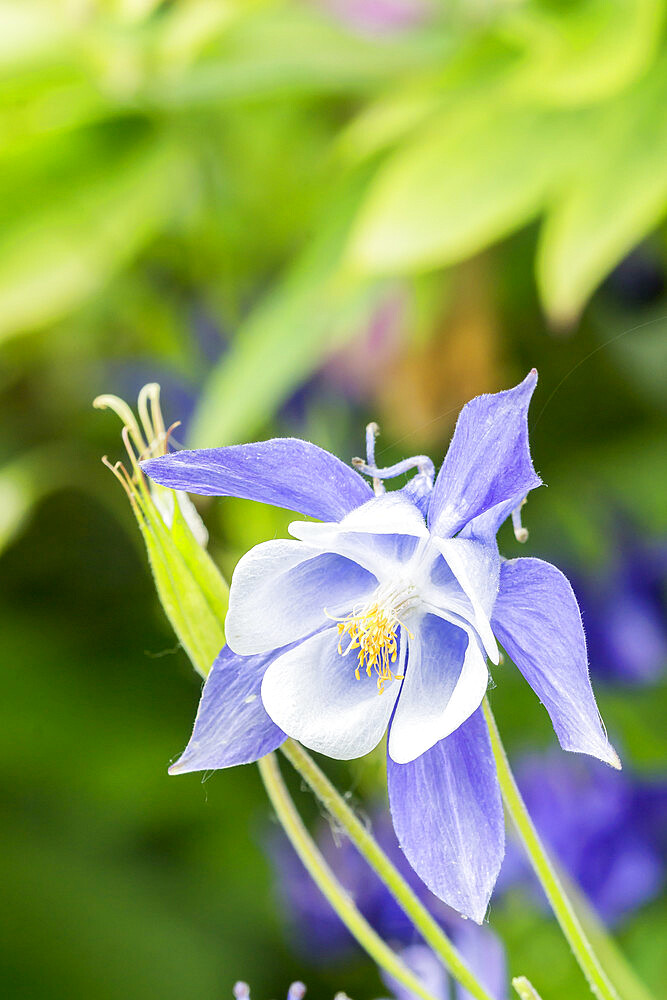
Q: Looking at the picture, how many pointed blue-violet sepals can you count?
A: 5